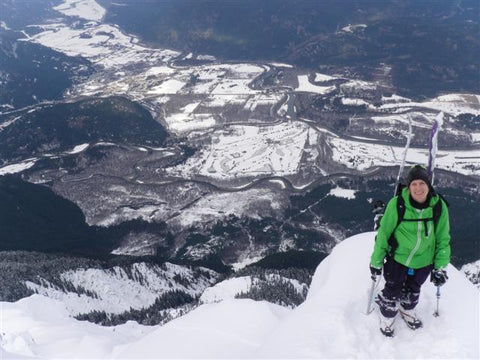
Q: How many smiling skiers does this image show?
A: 1